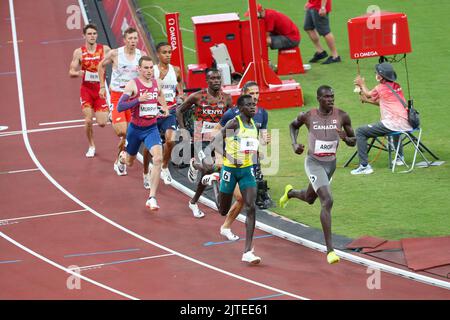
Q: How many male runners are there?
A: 8